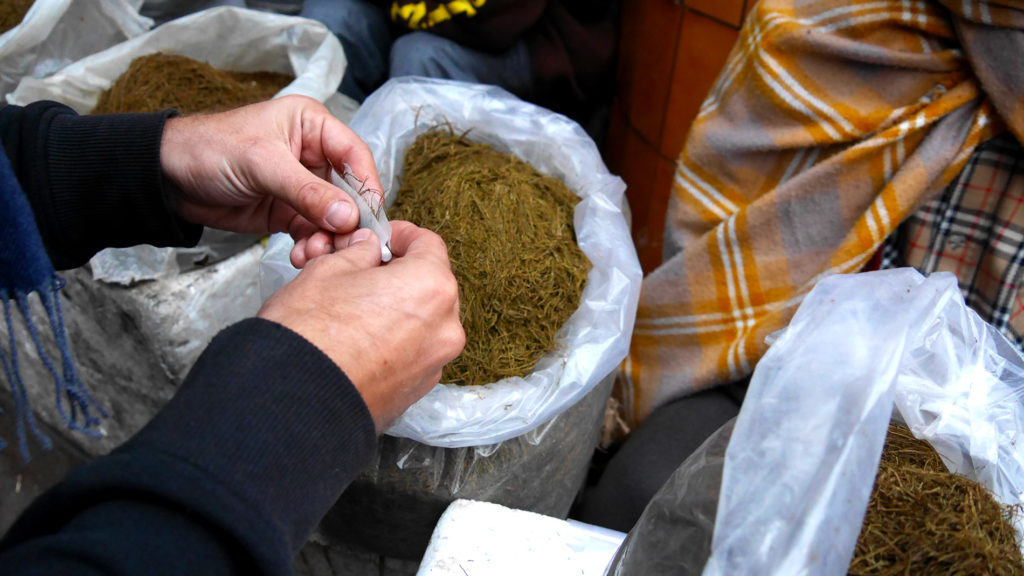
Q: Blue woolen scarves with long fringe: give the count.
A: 1